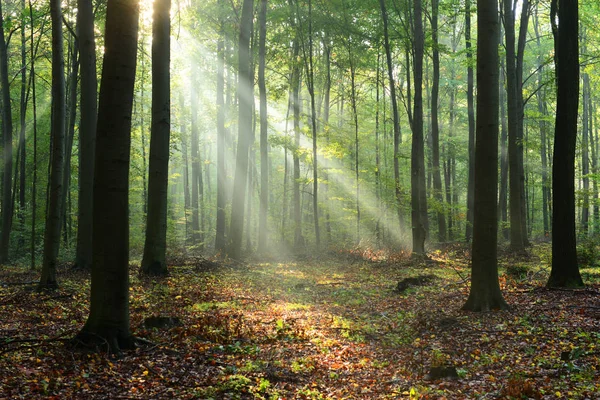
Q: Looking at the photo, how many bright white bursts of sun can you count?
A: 1